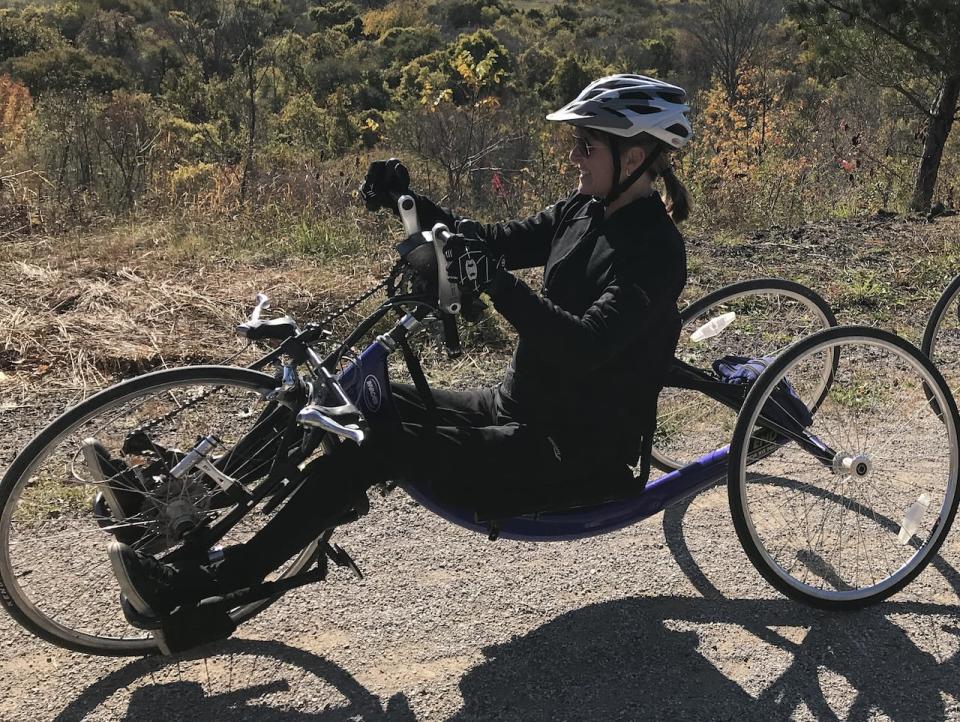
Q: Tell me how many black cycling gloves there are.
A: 2